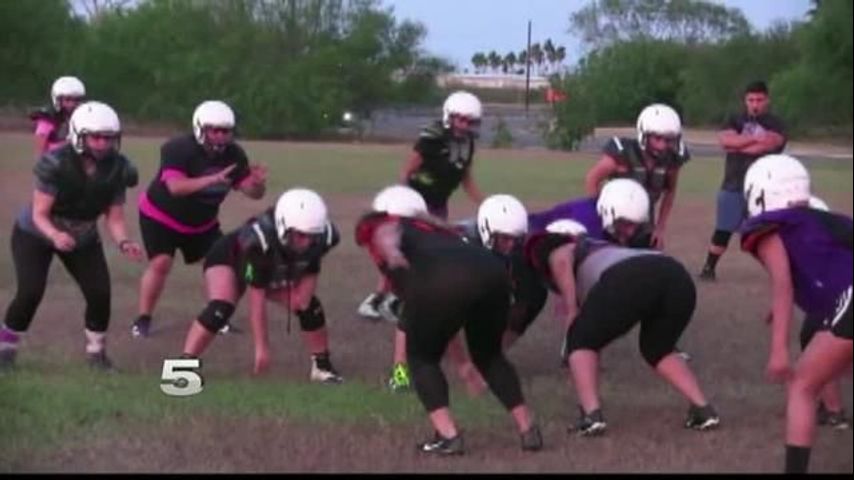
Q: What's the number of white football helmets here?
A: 12